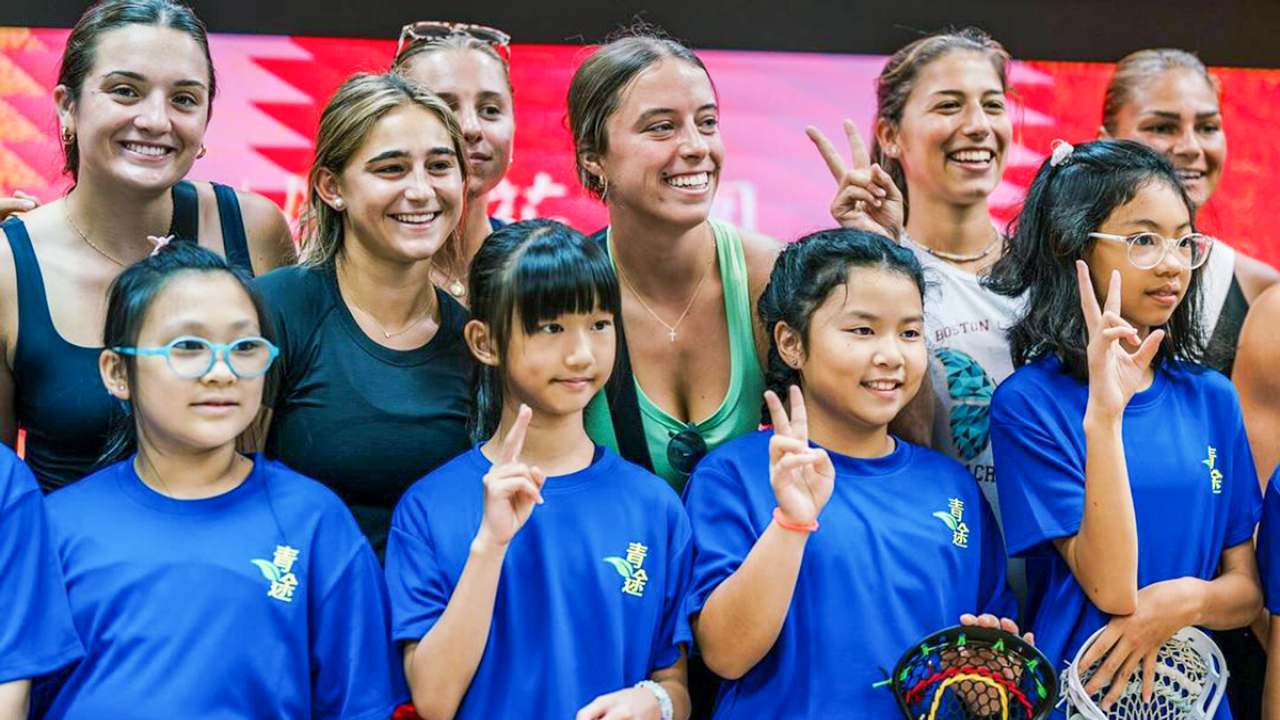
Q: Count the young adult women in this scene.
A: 6